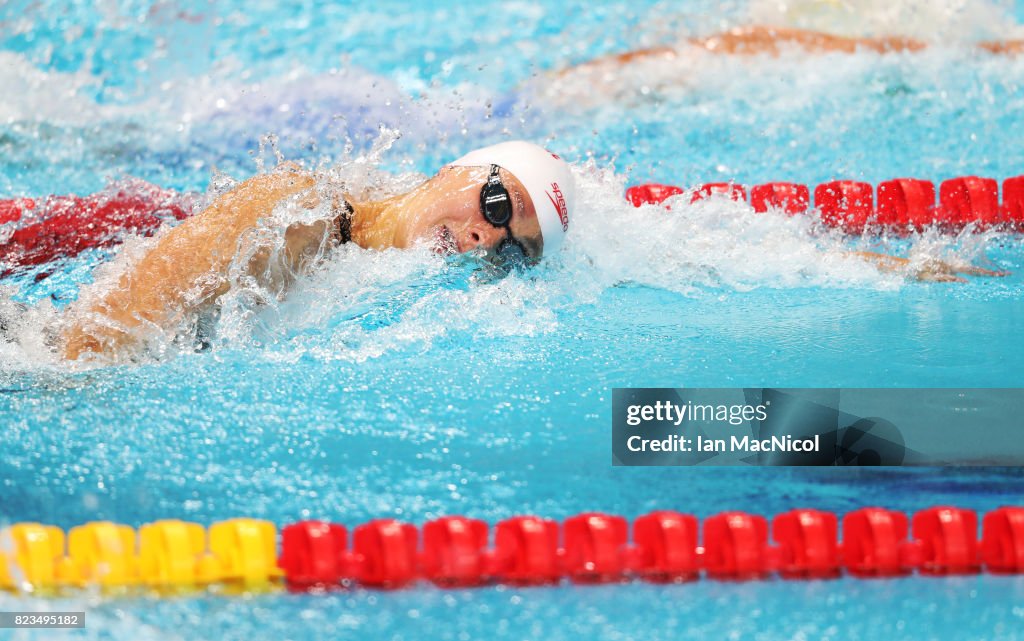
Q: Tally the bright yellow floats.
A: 4